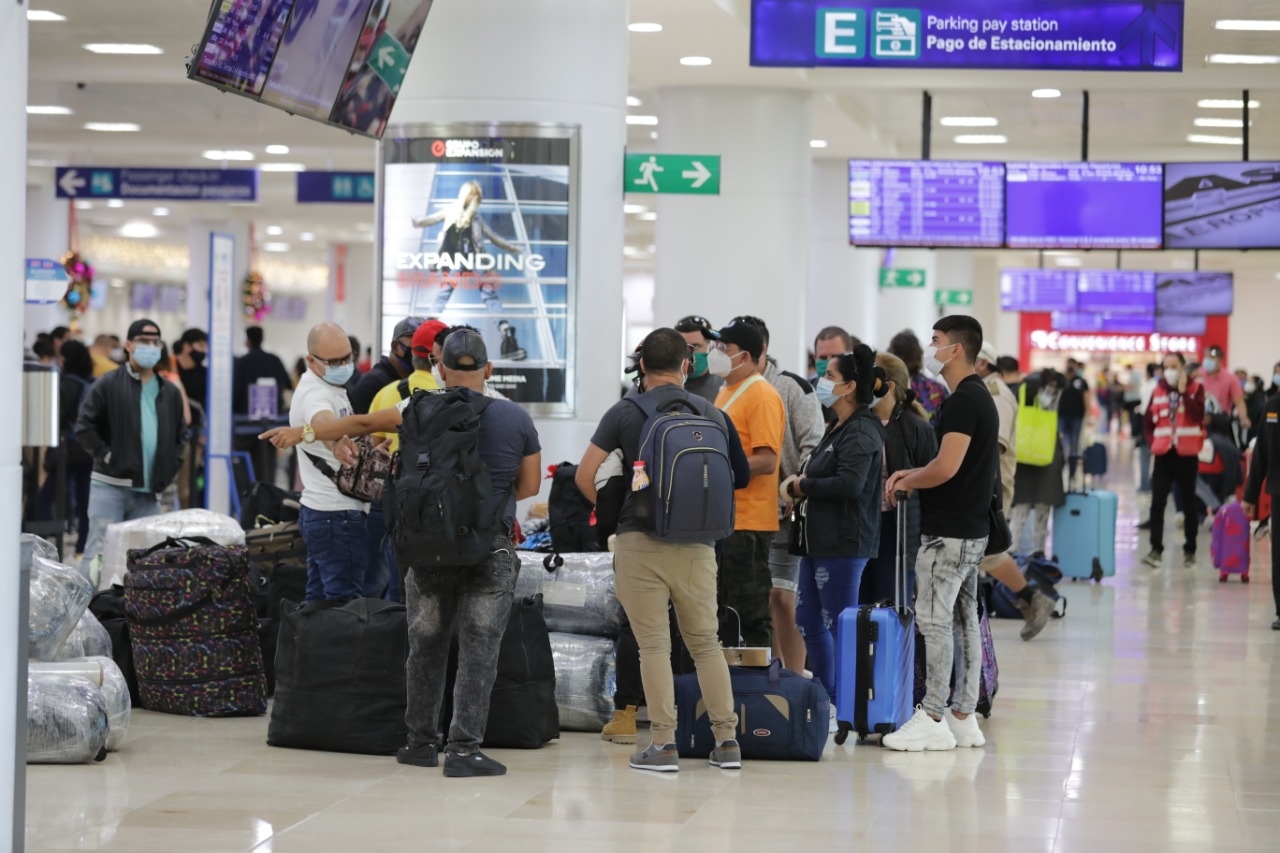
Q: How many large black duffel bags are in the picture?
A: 2